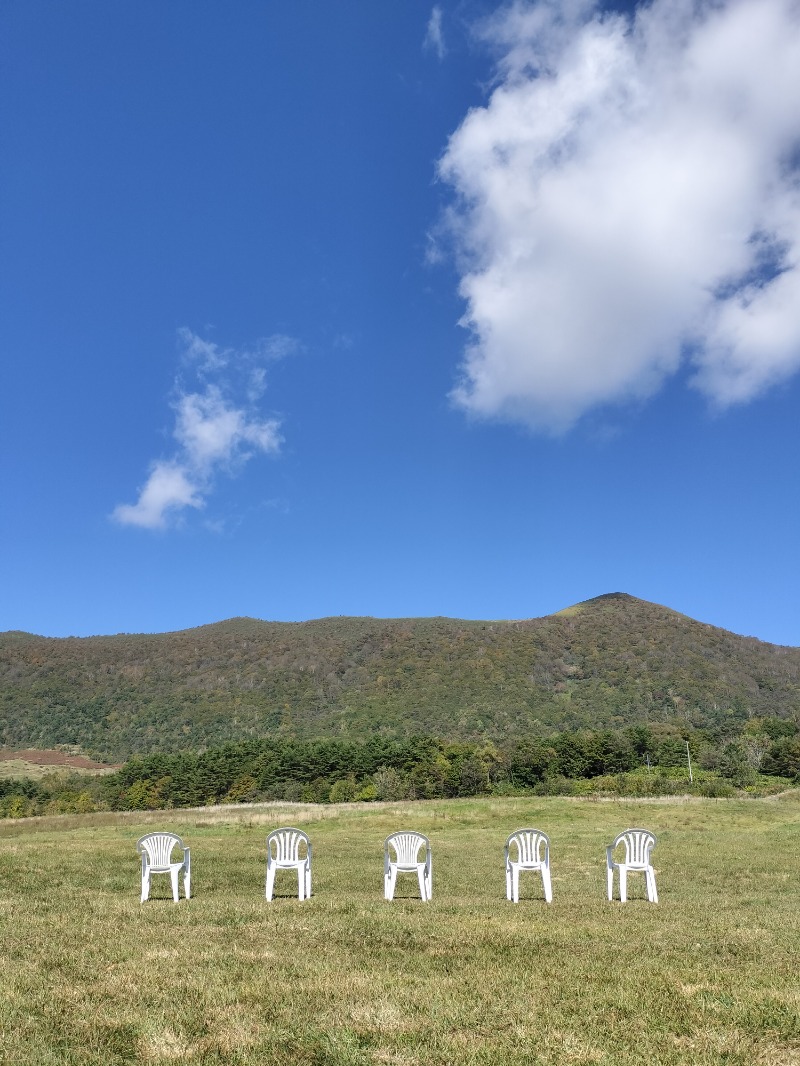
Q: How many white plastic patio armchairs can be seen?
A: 5